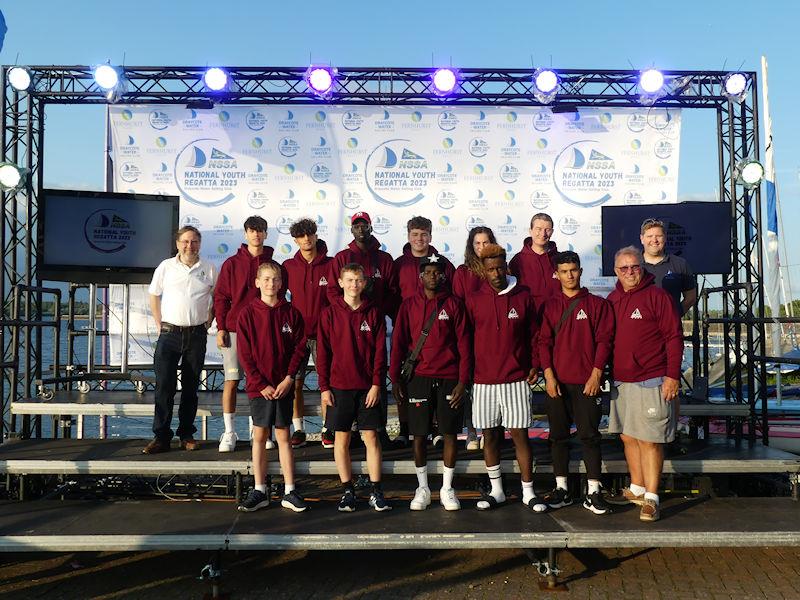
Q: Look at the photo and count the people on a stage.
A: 14